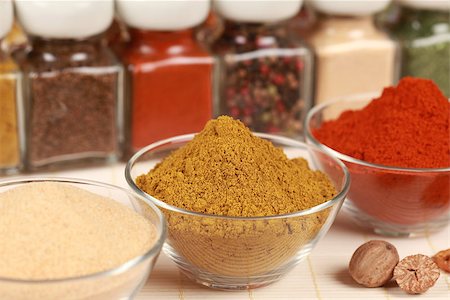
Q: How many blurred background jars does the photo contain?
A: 6